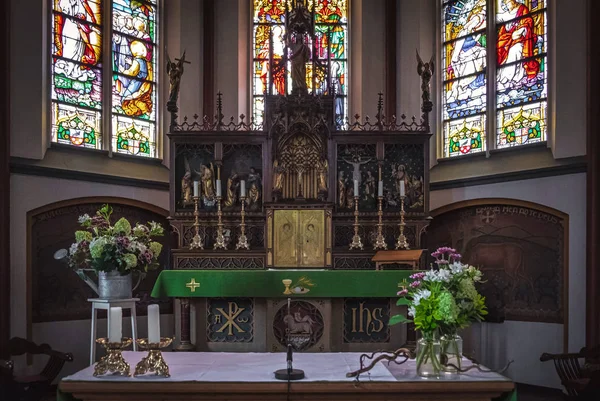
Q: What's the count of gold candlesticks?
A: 8